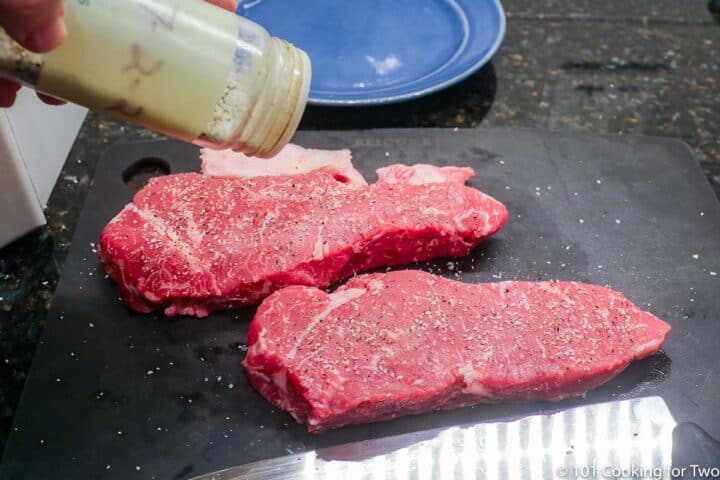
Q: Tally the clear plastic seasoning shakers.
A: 1